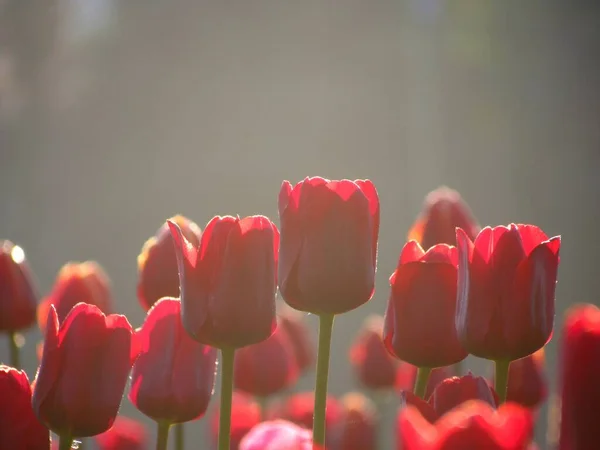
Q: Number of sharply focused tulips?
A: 6